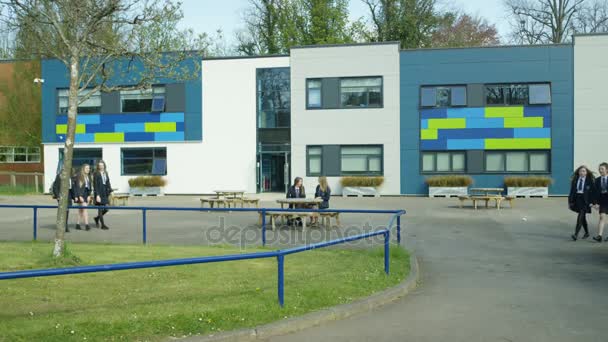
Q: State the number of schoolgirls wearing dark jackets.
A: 7